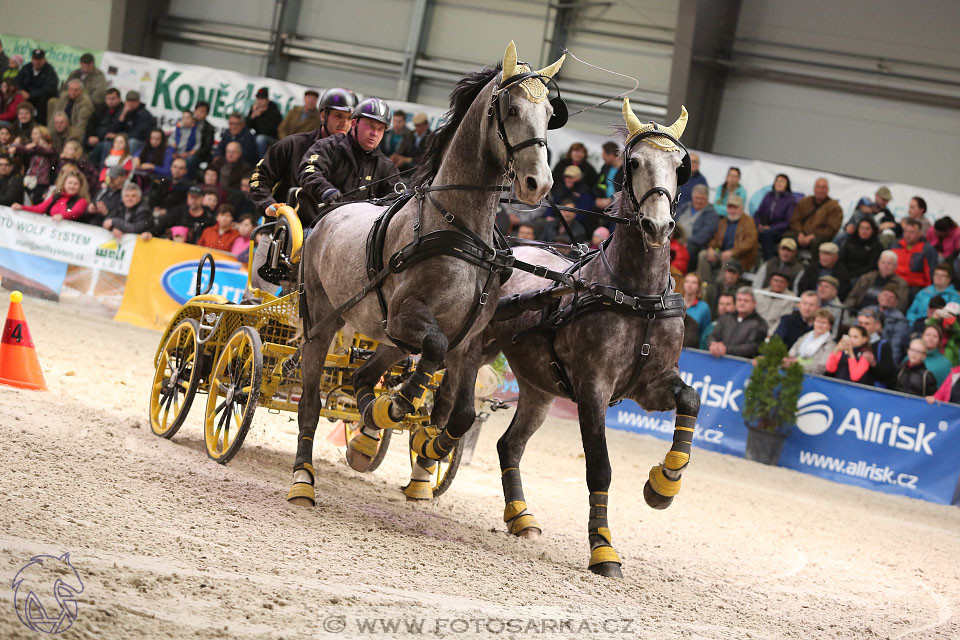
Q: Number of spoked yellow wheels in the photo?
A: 4